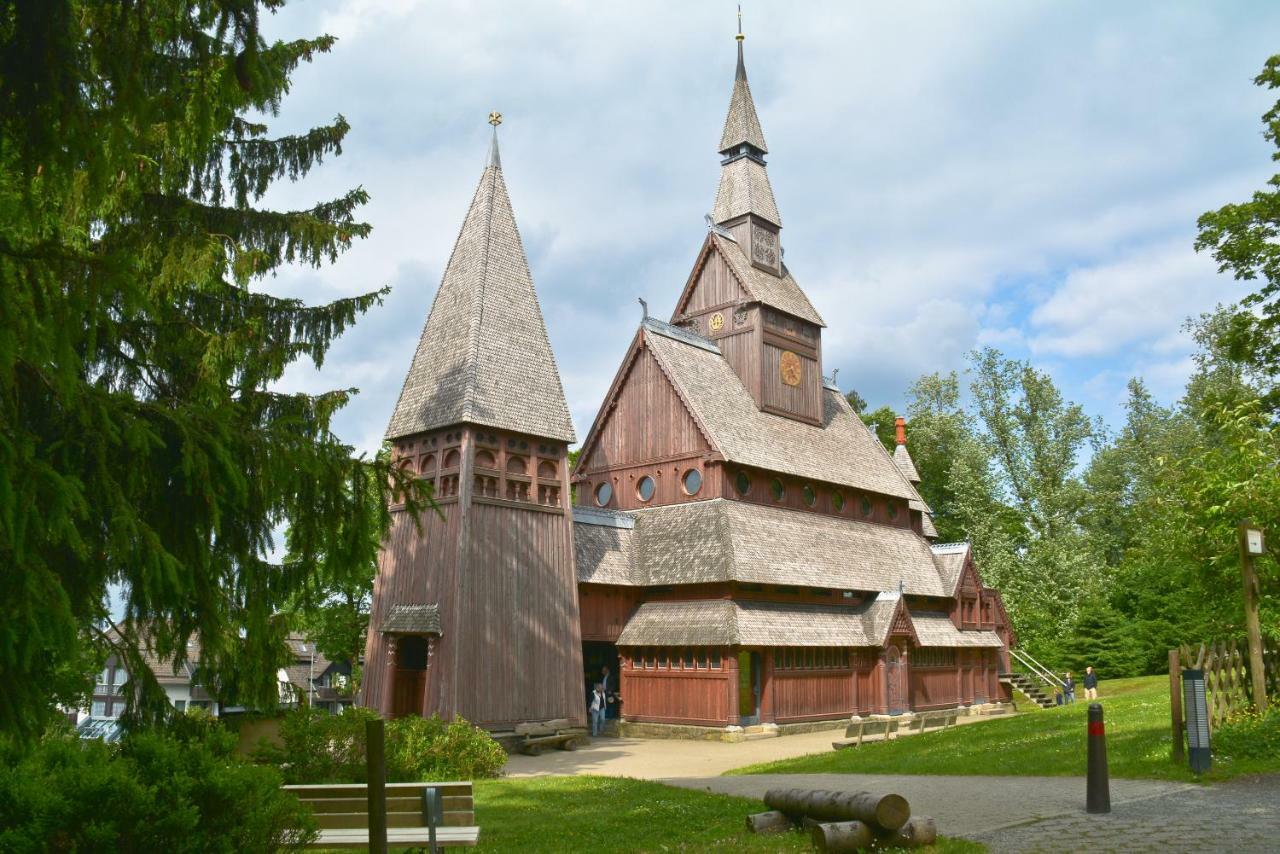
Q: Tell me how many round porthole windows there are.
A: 9